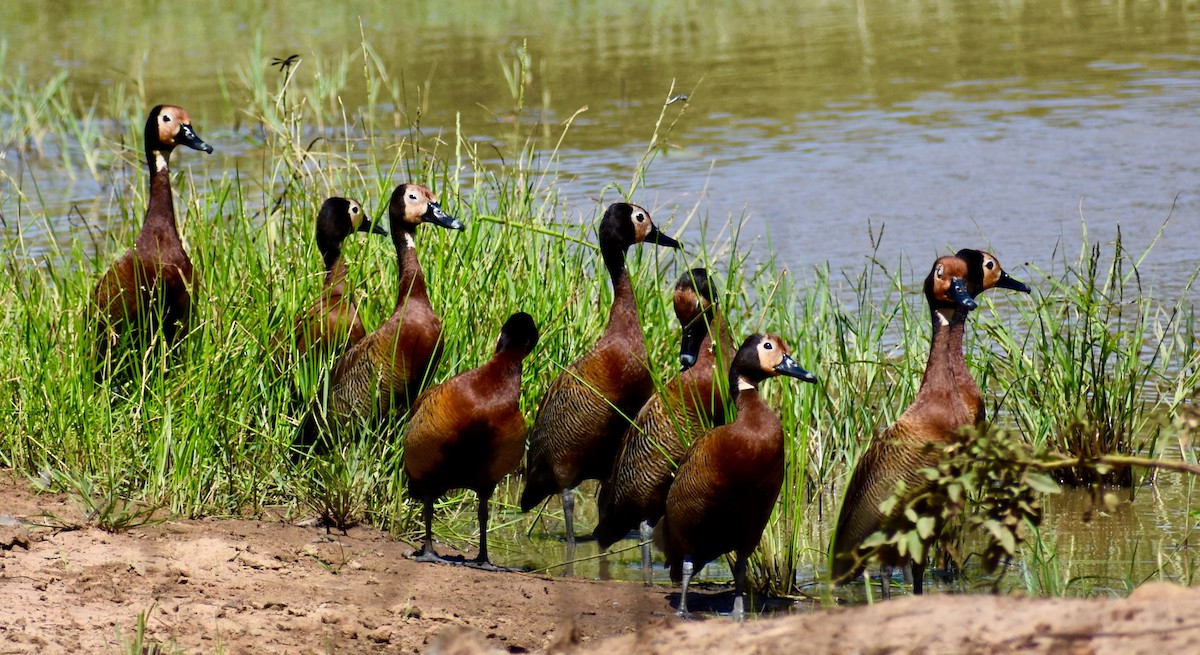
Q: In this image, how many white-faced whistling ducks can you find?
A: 9